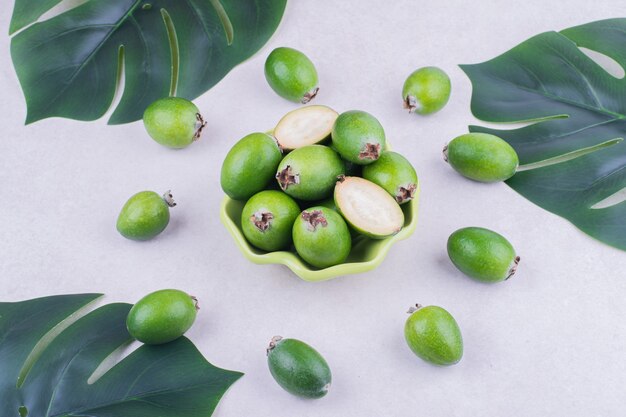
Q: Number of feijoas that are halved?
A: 2